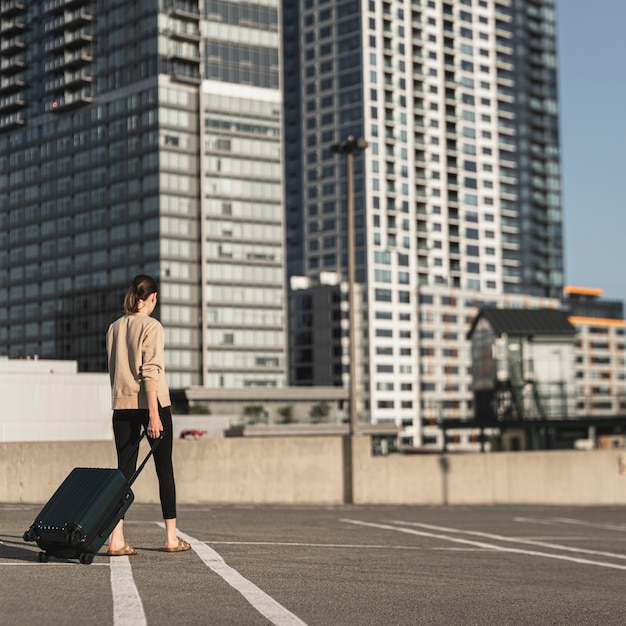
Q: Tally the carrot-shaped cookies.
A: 0